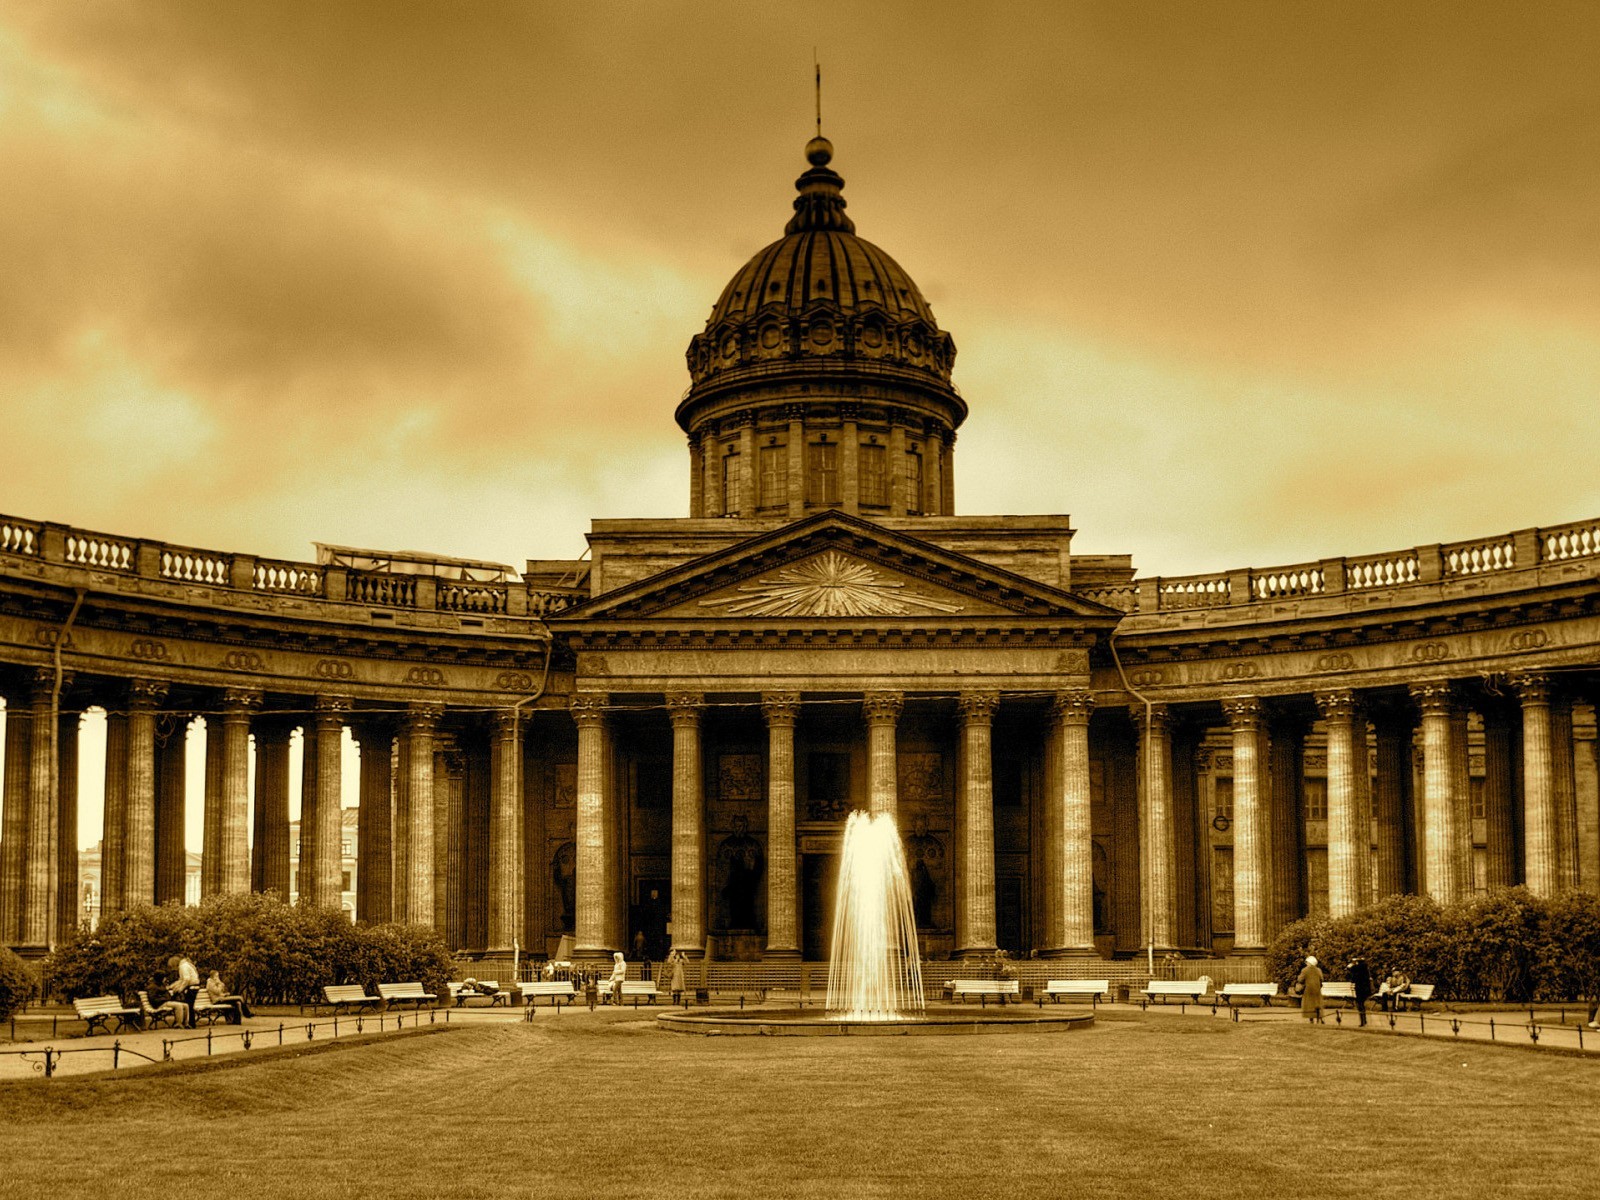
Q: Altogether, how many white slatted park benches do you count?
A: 14